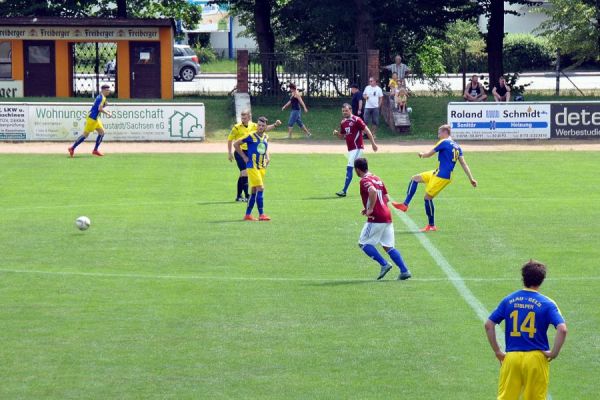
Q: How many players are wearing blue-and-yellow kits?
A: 4